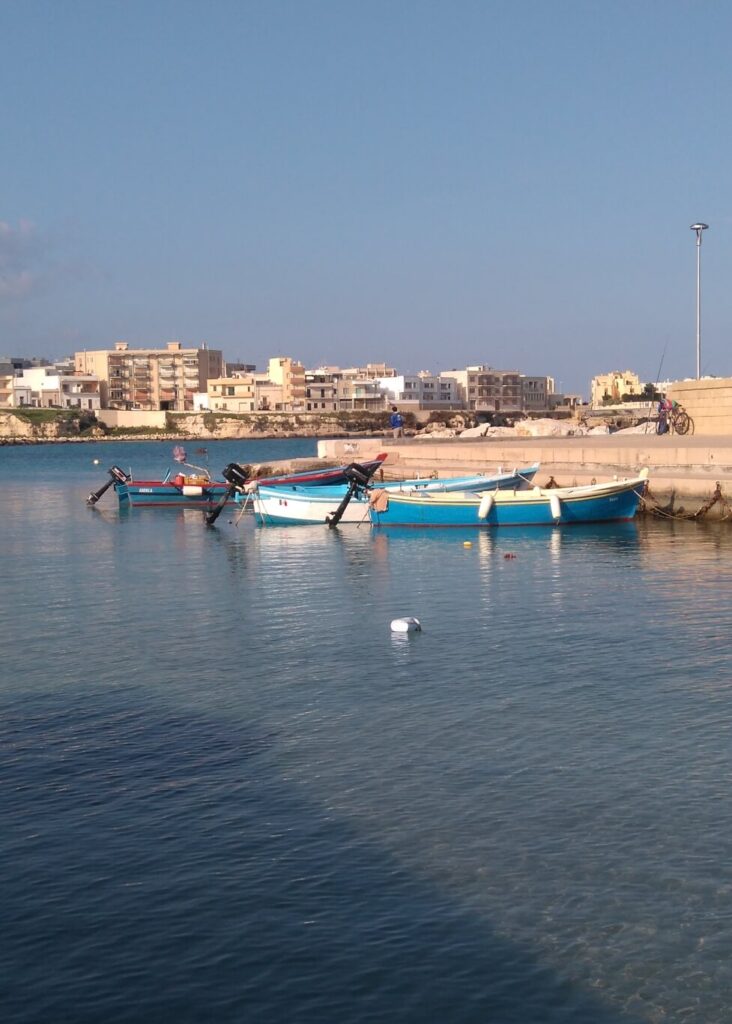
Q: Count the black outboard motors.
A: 3